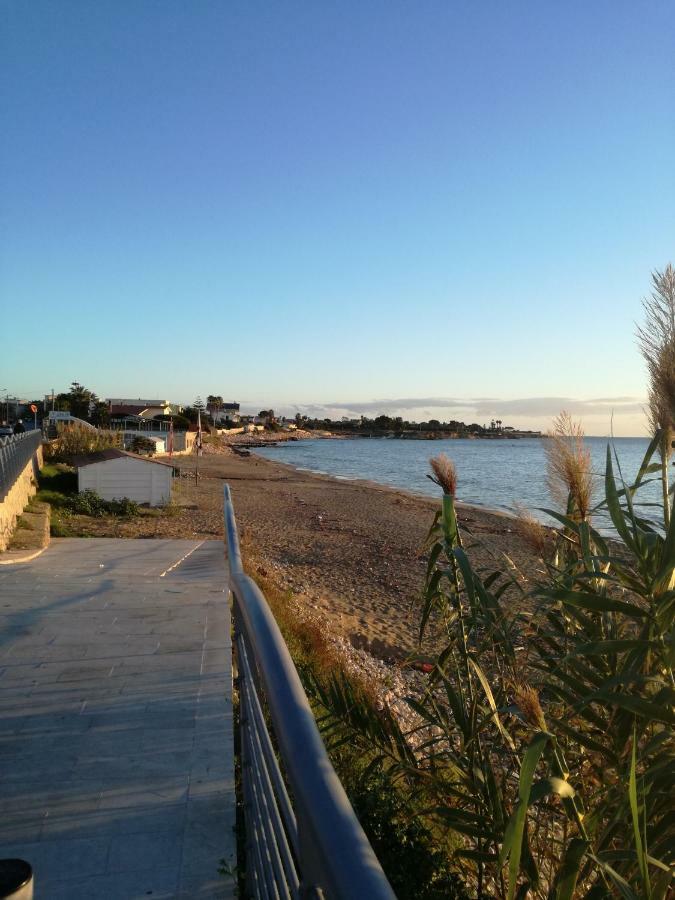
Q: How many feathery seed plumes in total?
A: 5